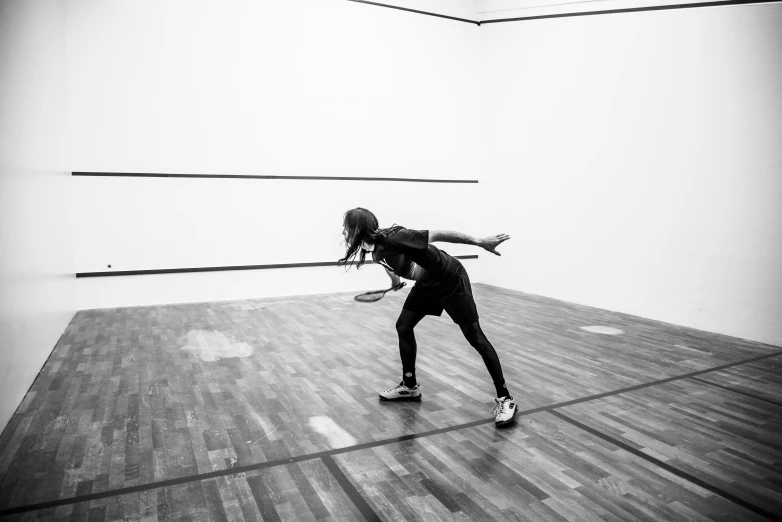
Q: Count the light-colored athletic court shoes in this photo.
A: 2